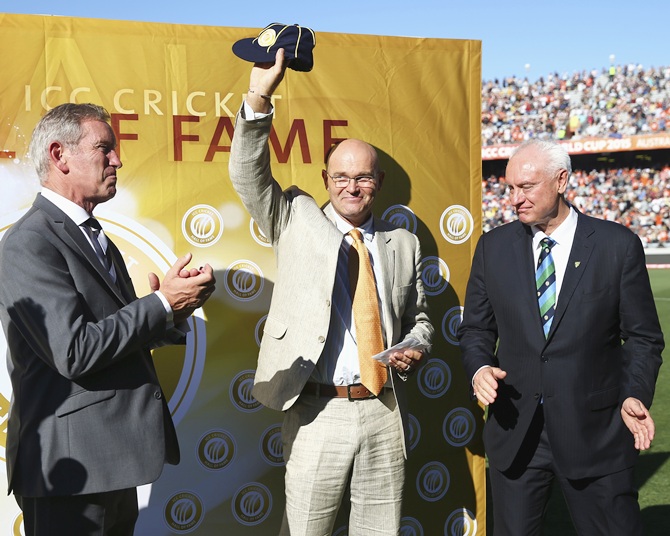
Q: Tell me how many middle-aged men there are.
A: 3